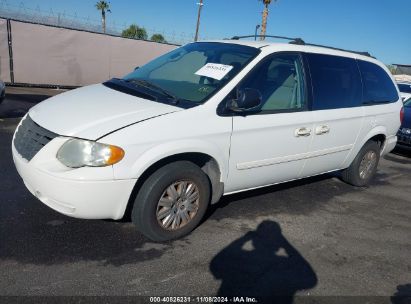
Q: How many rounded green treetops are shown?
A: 2